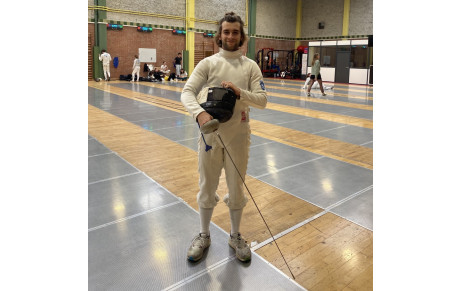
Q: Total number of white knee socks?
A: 2